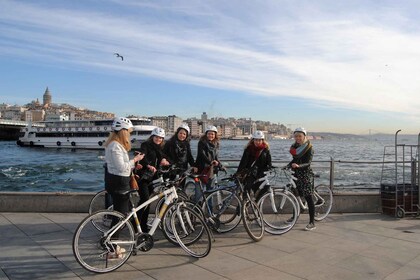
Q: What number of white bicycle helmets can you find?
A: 6